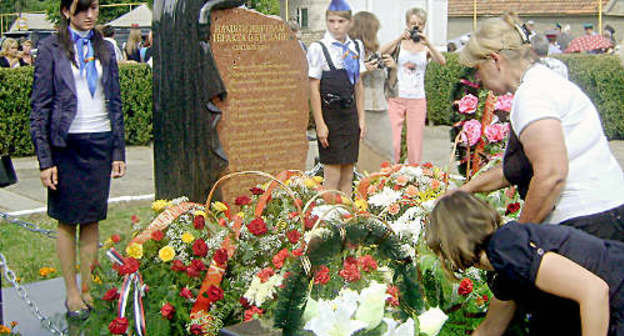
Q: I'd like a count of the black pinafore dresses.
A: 1